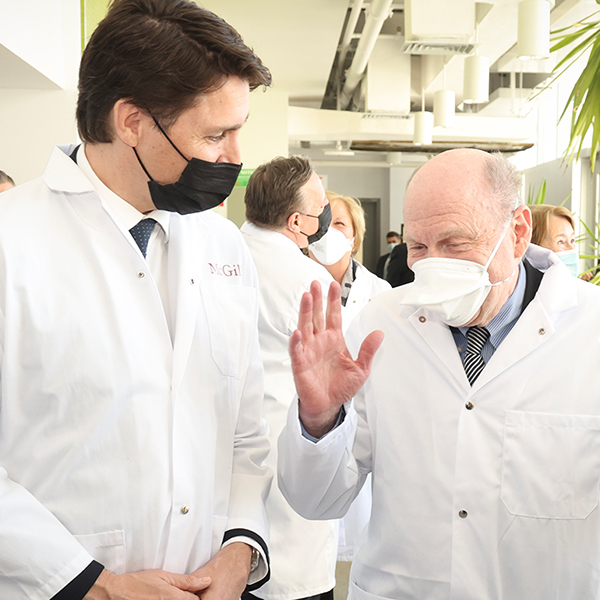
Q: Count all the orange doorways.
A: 0